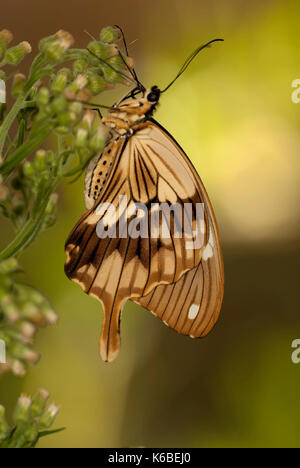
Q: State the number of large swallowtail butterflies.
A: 1